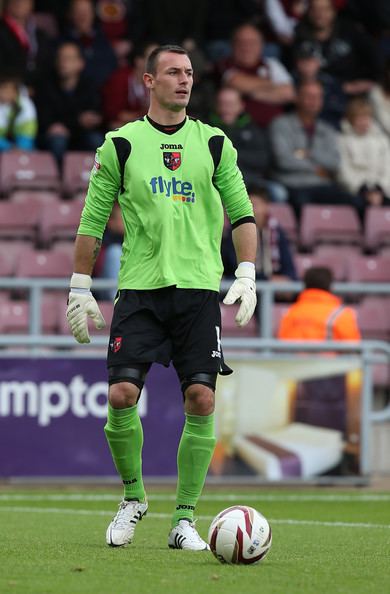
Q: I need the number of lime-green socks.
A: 2